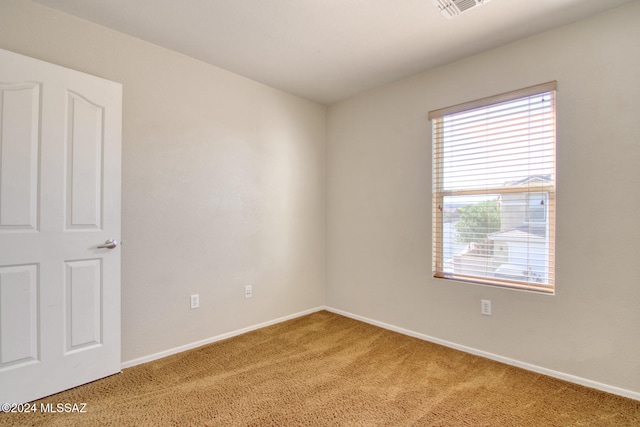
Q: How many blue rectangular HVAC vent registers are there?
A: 0